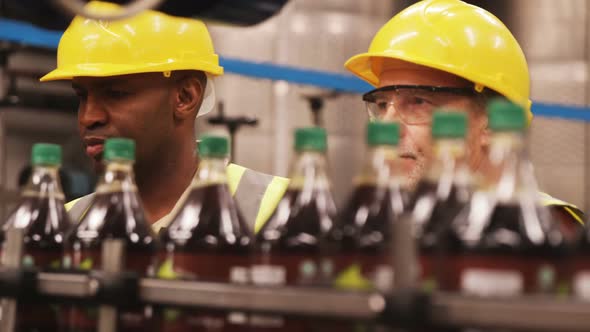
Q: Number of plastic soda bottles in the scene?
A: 7